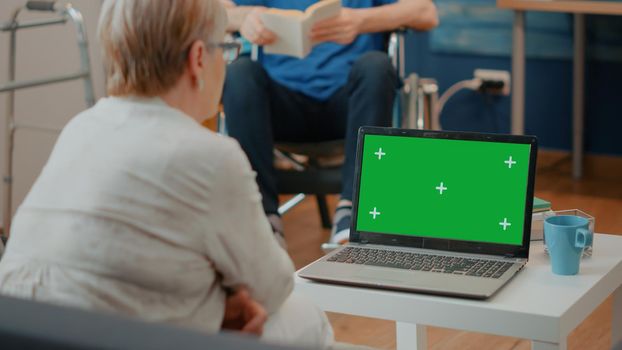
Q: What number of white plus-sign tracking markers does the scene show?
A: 5